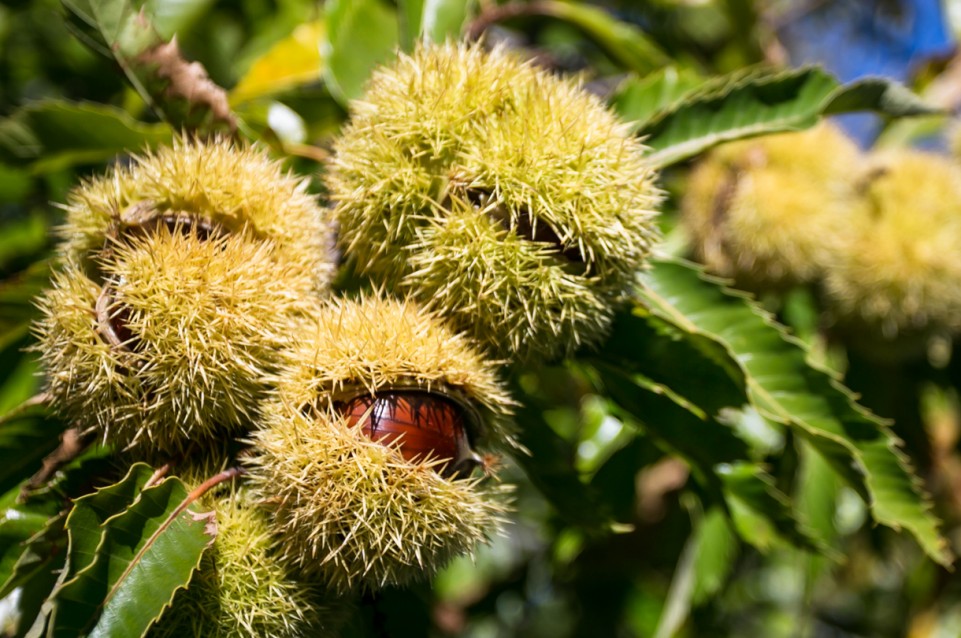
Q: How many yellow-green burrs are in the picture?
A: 6